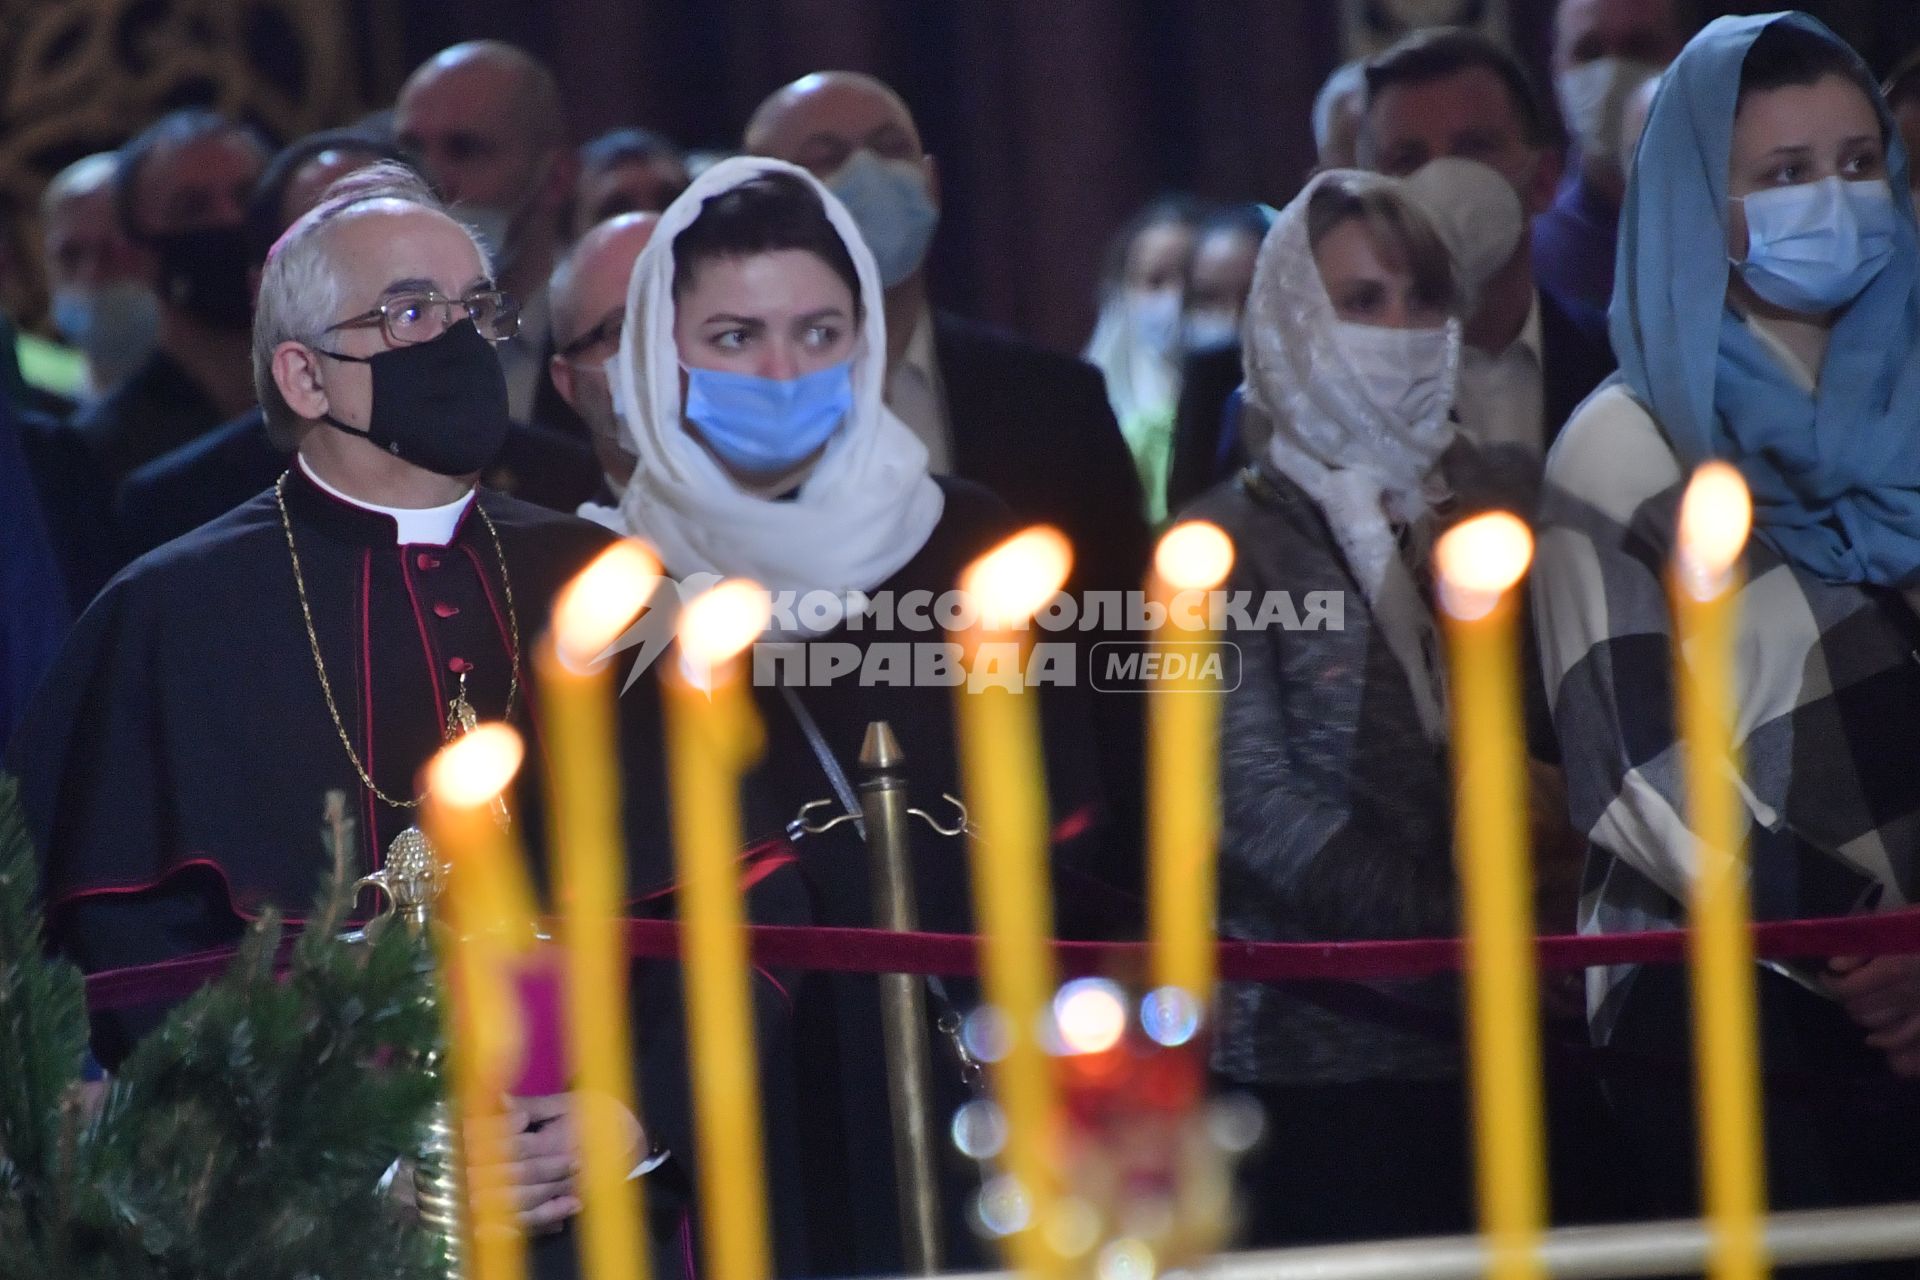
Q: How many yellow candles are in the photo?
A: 7